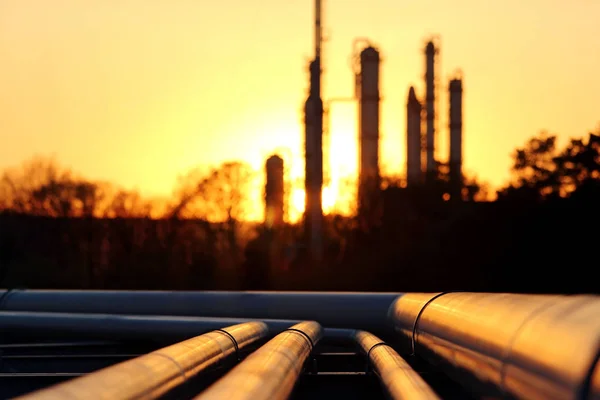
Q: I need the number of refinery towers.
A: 6